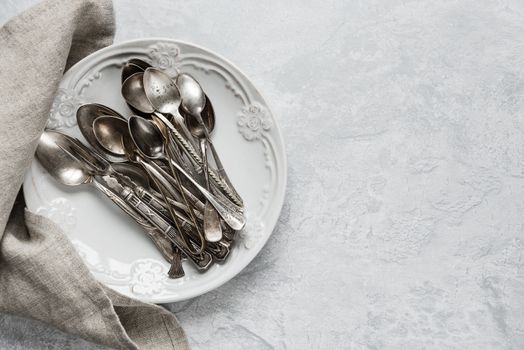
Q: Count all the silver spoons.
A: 11